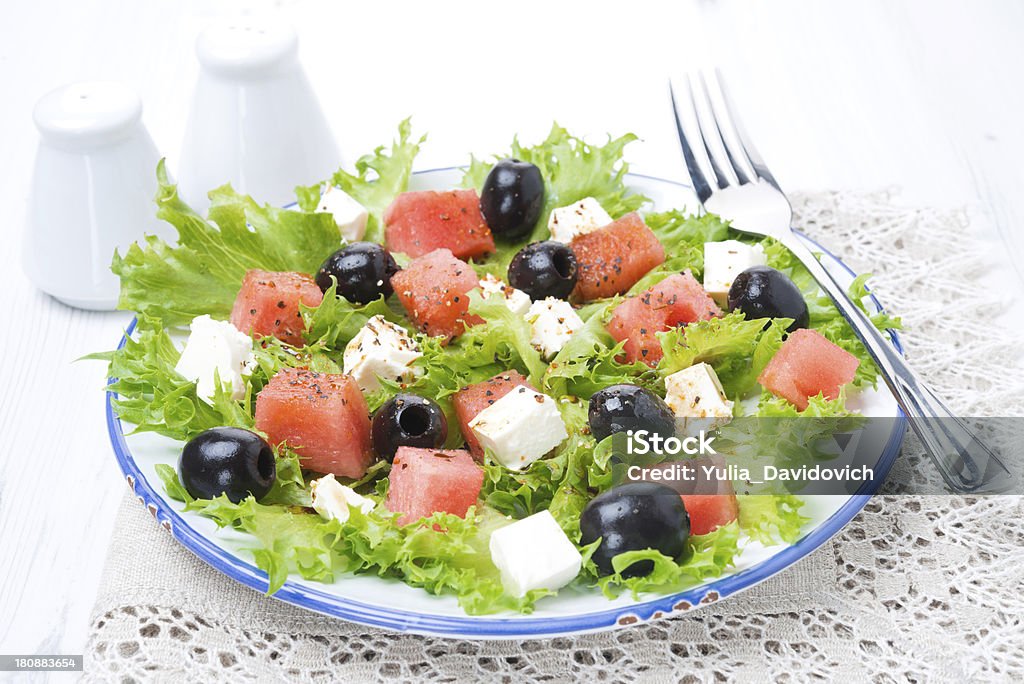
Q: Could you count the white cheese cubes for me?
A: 11